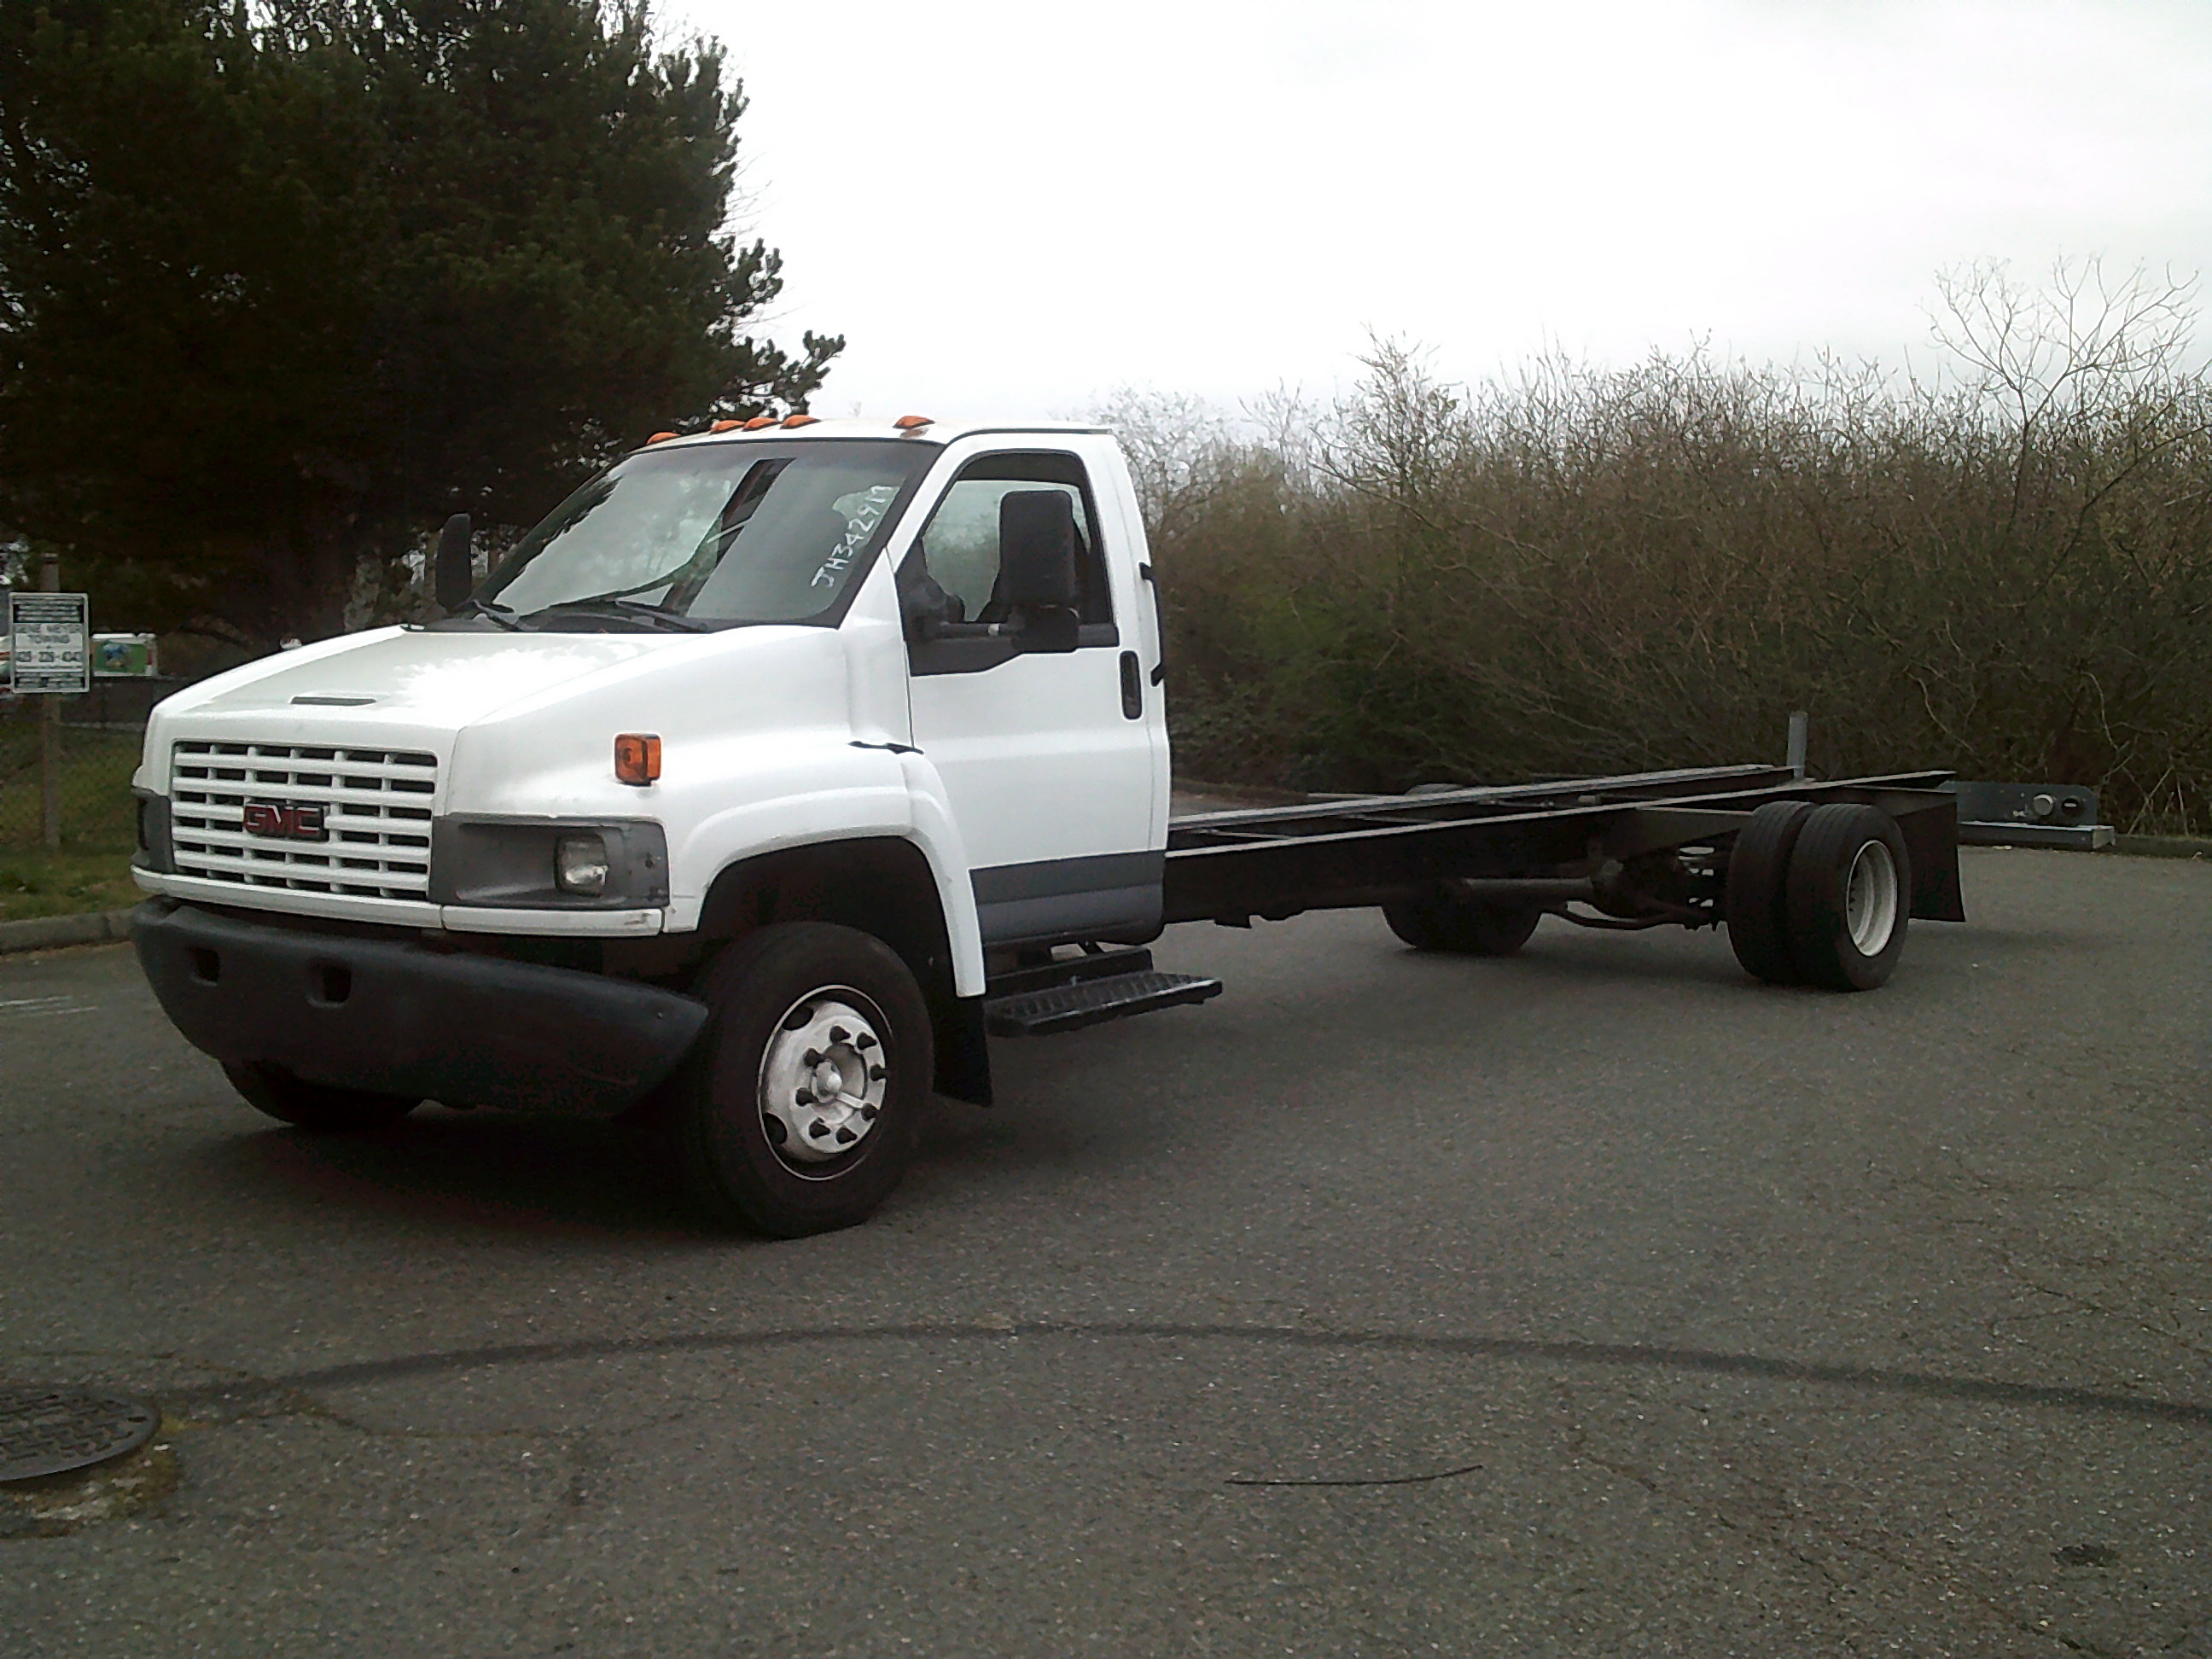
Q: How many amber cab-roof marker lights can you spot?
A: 5